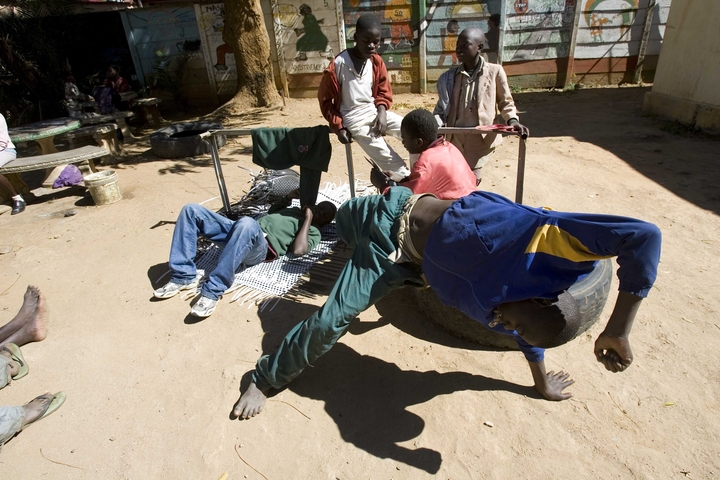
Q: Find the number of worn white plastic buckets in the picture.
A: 1